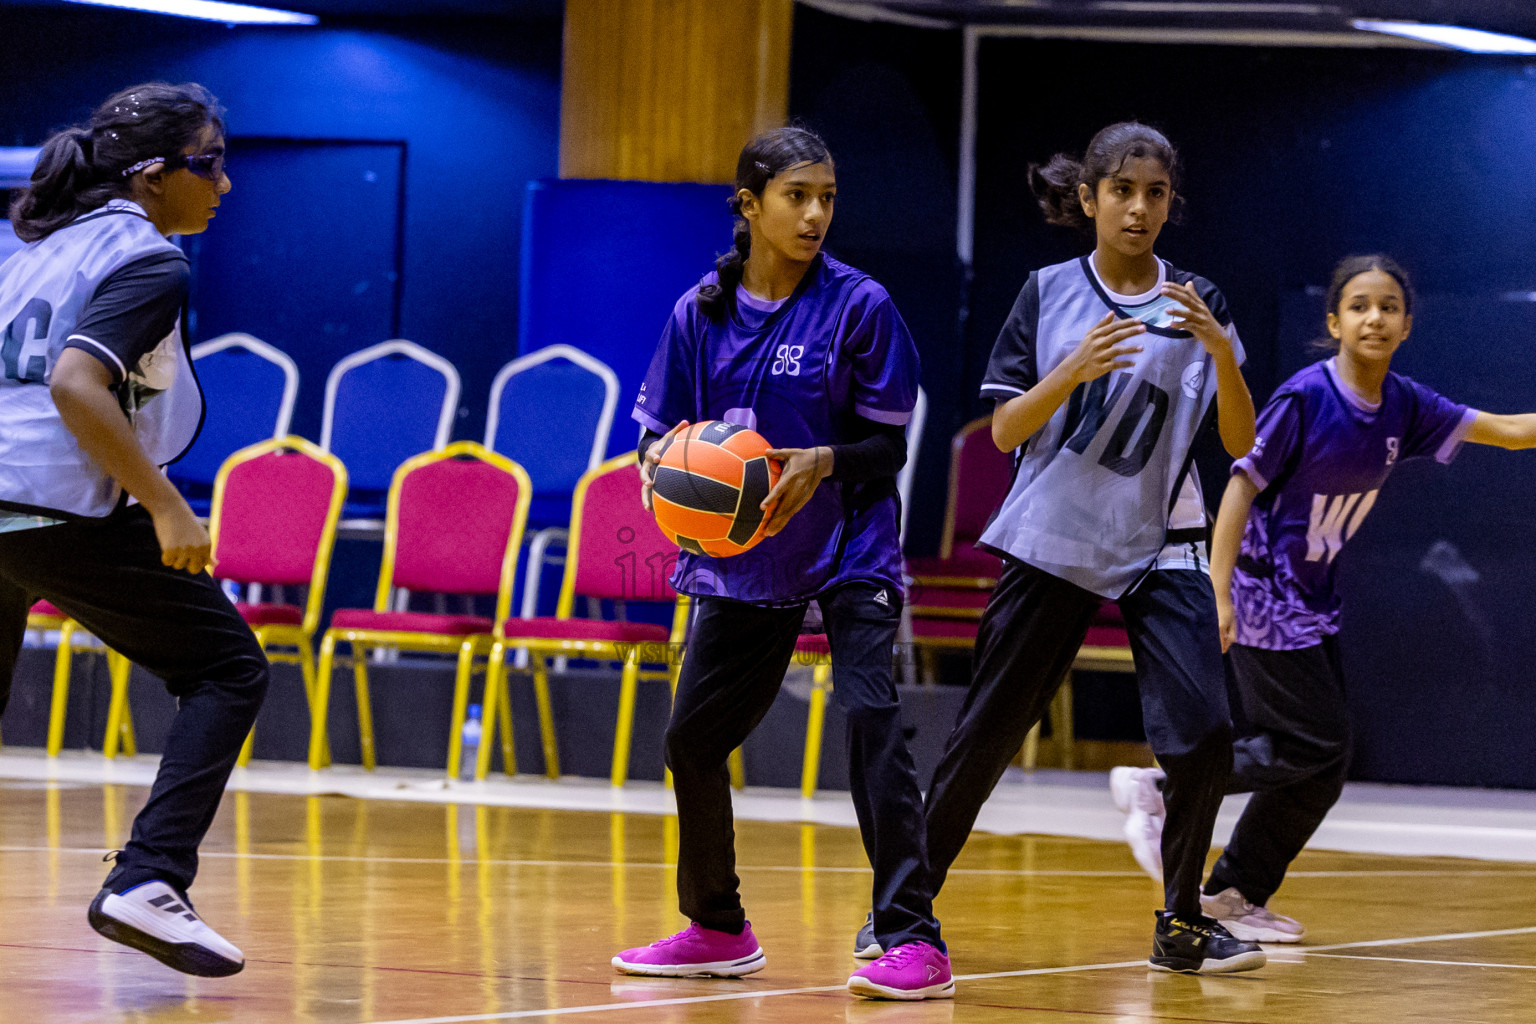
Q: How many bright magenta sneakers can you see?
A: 2